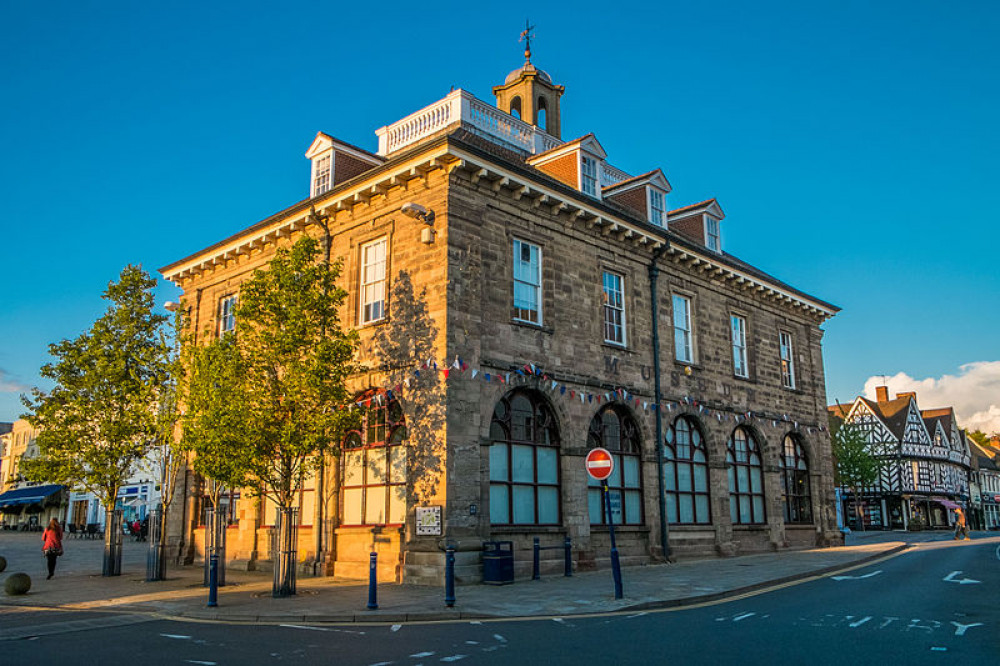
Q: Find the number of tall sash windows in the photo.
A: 7